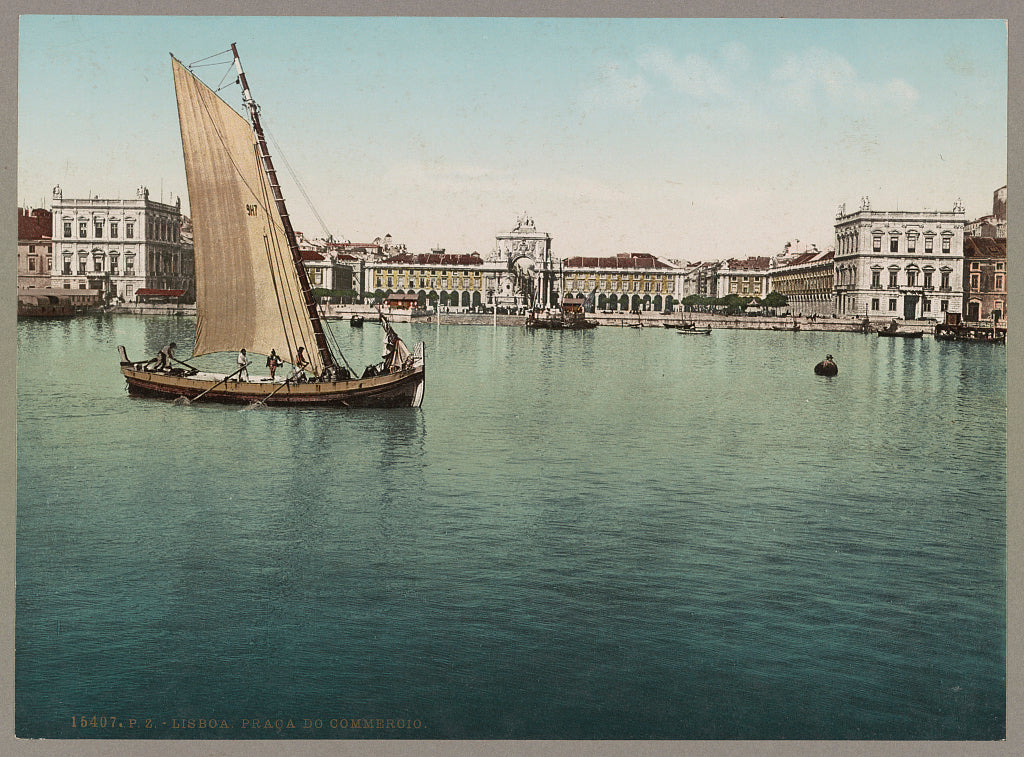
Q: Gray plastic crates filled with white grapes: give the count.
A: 0